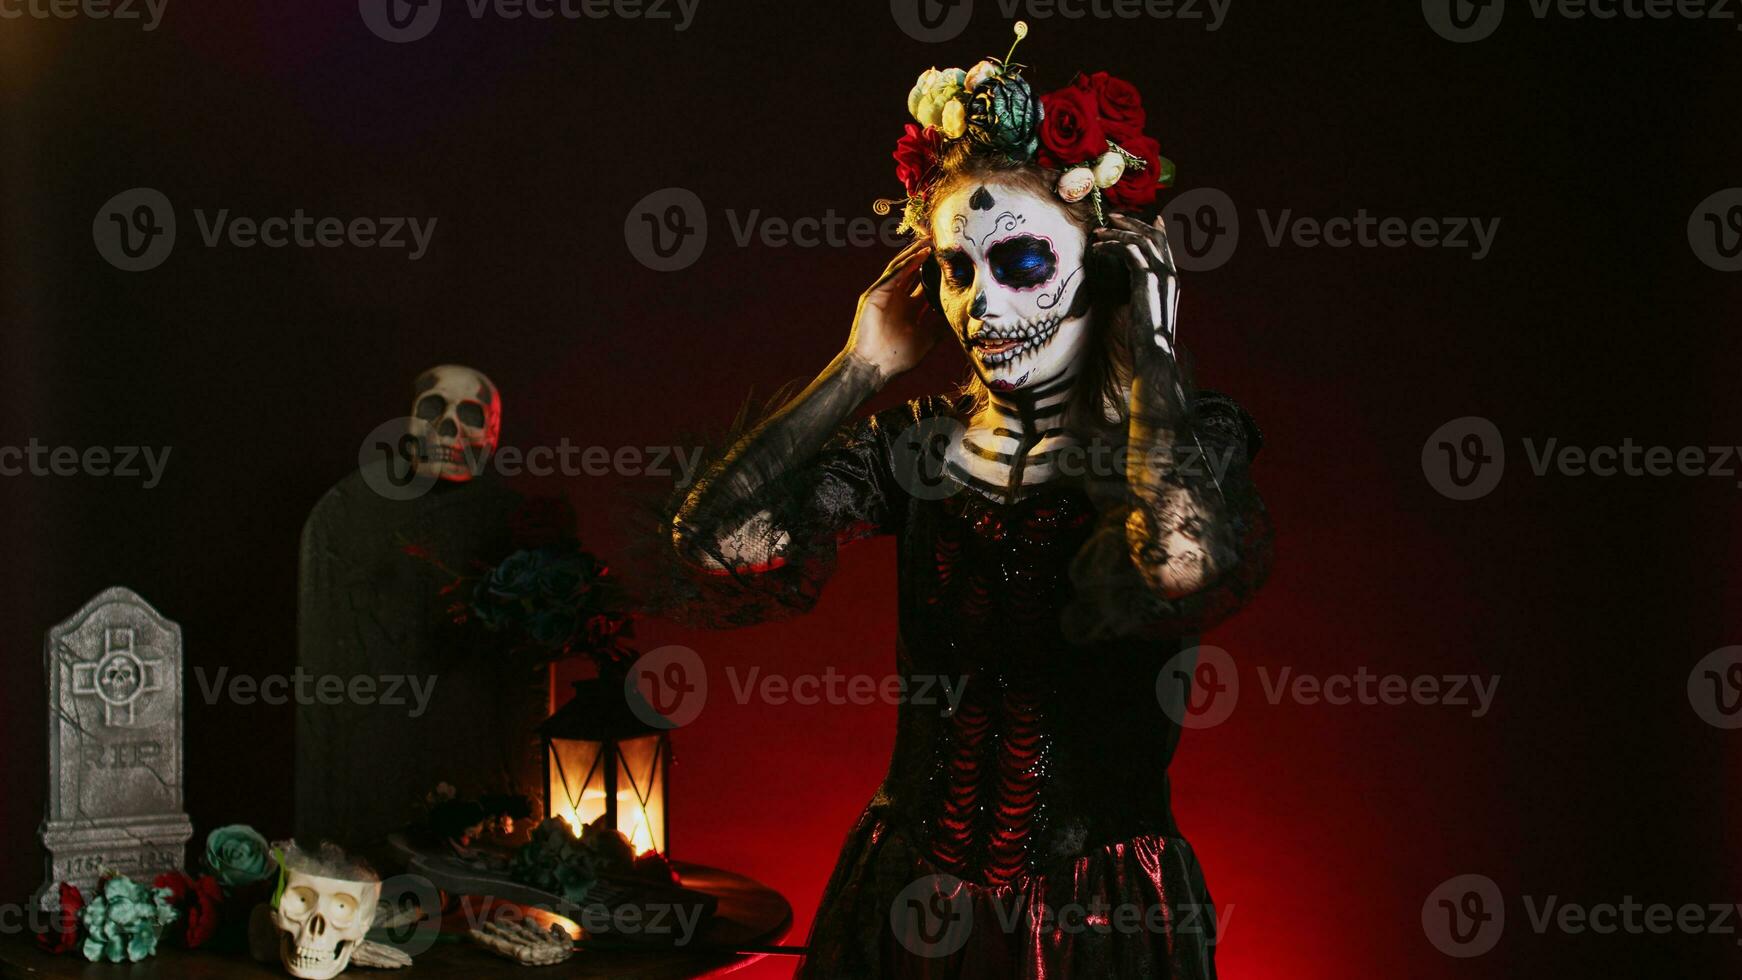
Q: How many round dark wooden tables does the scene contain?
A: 1